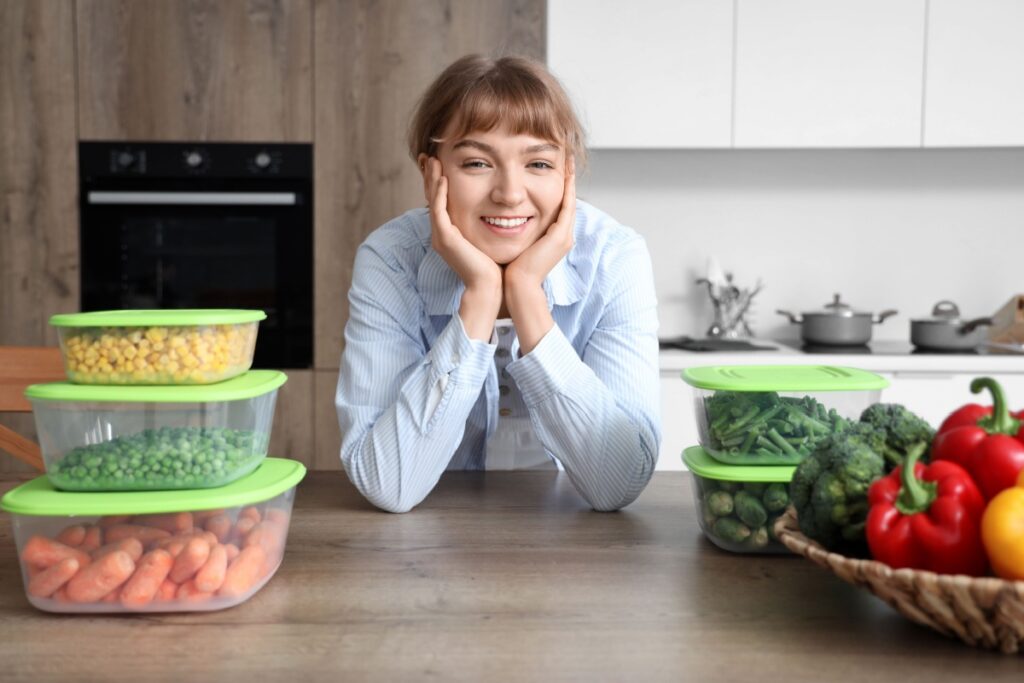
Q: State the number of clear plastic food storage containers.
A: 5